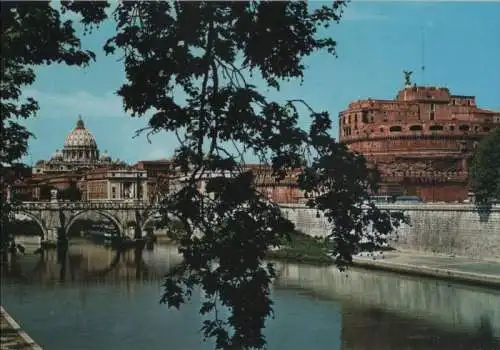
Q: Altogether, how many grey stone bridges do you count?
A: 1